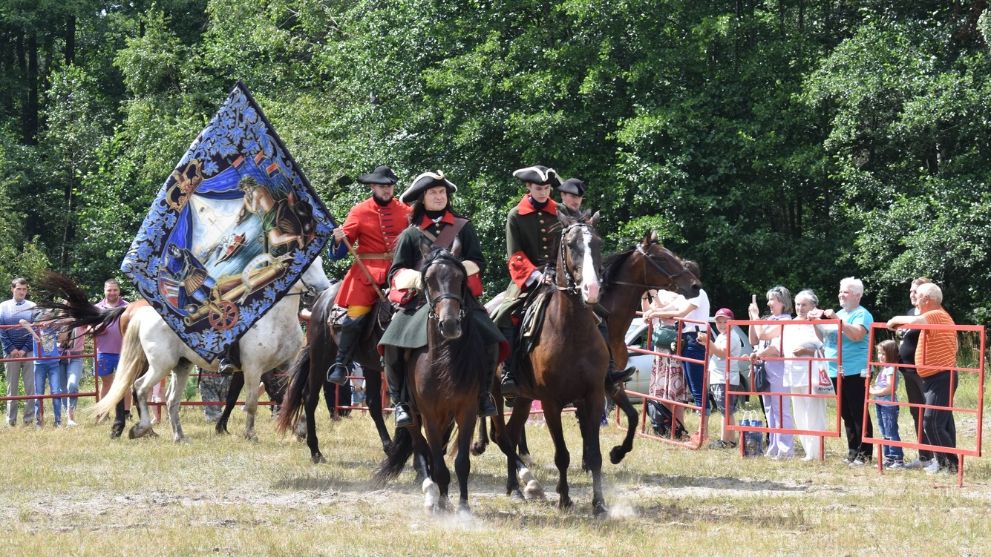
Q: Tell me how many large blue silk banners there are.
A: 1